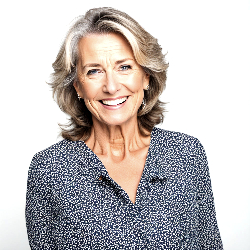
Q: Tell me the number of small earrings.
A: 2